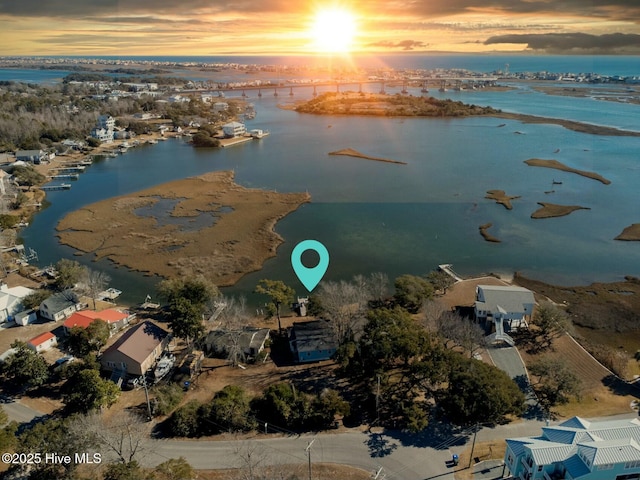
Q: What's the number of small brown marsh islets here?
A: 6